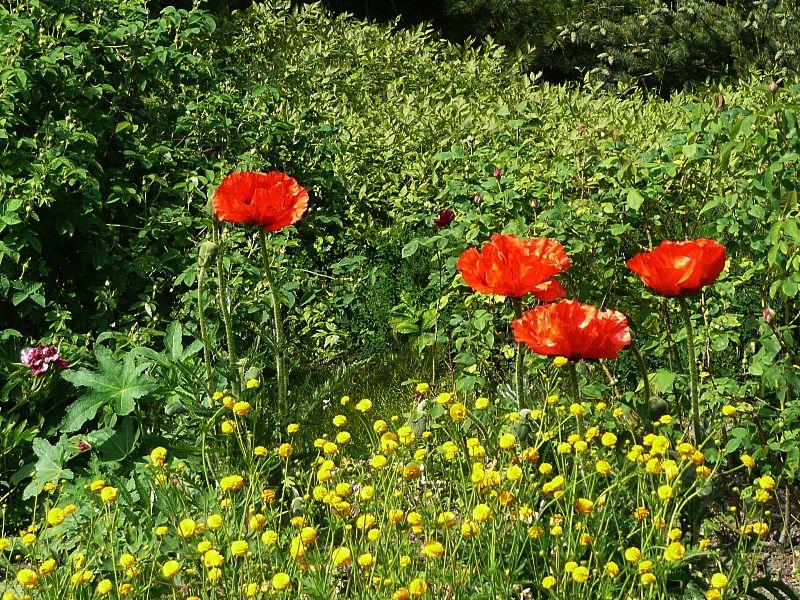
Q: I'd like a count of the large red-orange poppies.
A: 4